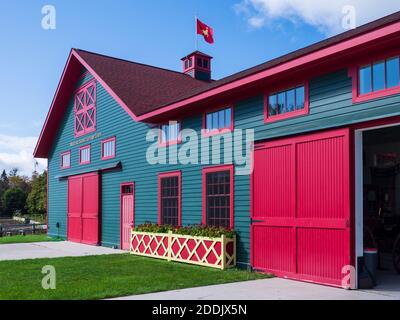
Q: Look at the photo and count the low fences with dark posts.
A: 1